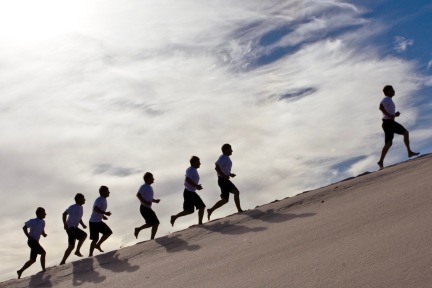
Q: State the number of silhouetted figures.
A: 7